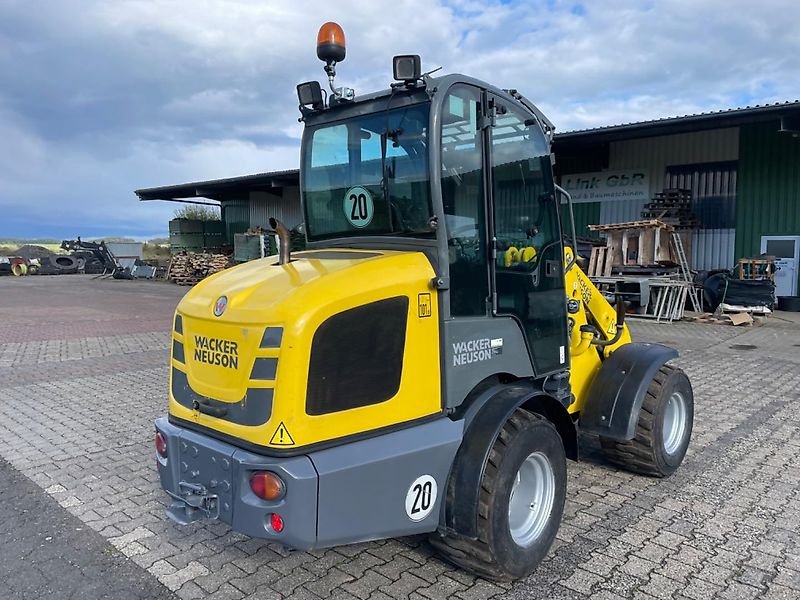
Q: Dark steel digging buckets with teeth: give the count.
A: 0